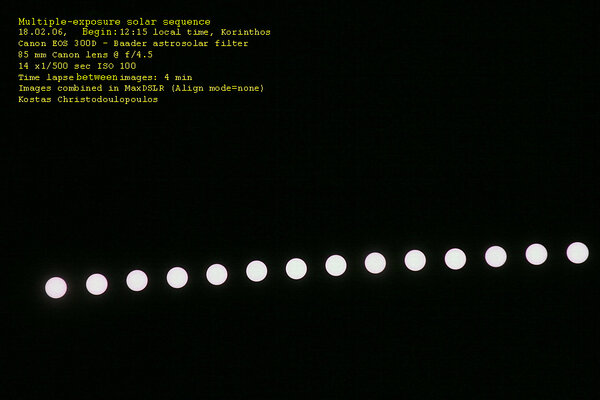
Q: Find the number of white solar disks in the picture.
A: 14